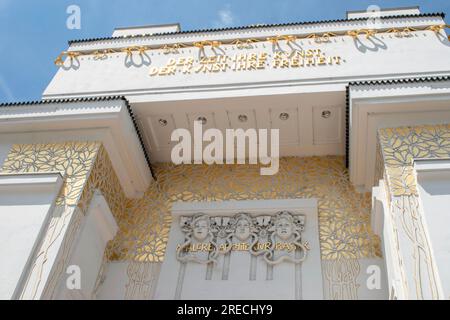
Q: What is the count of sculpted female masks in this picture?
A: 3